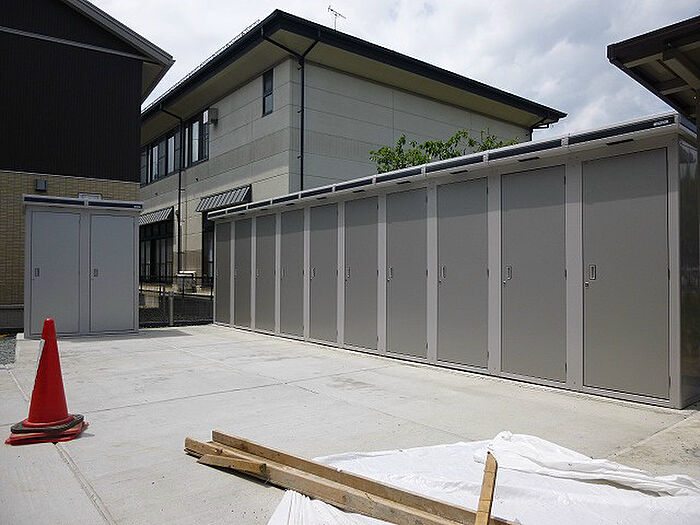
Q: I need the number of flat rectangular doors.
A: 12